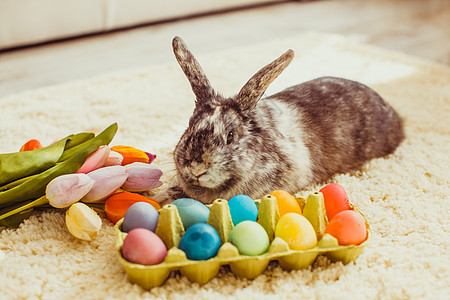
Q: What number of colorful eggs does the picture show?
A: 10